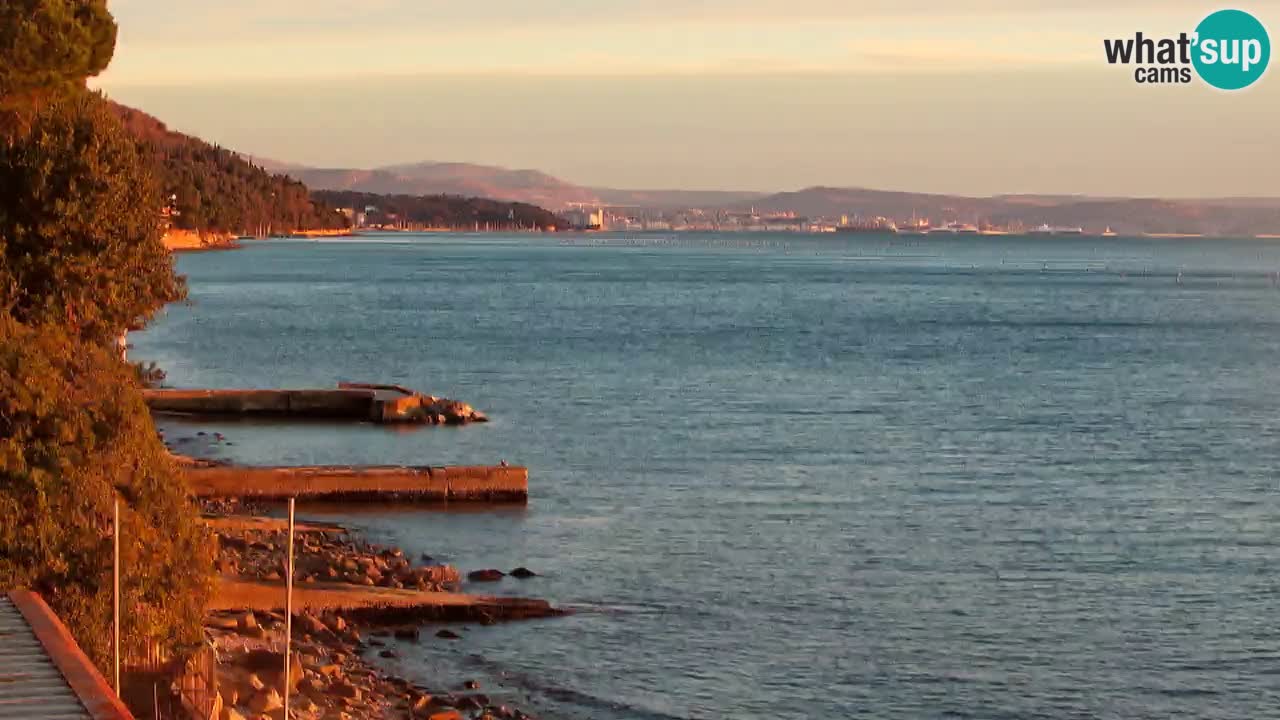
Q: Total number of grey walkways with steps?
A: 1